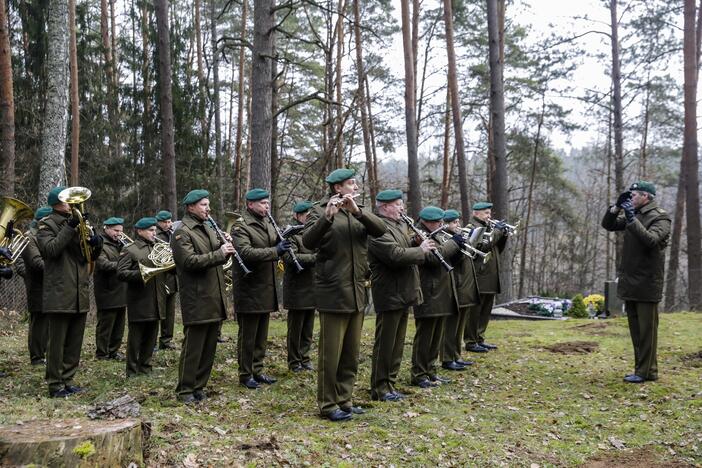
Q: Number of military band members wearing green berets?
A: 14